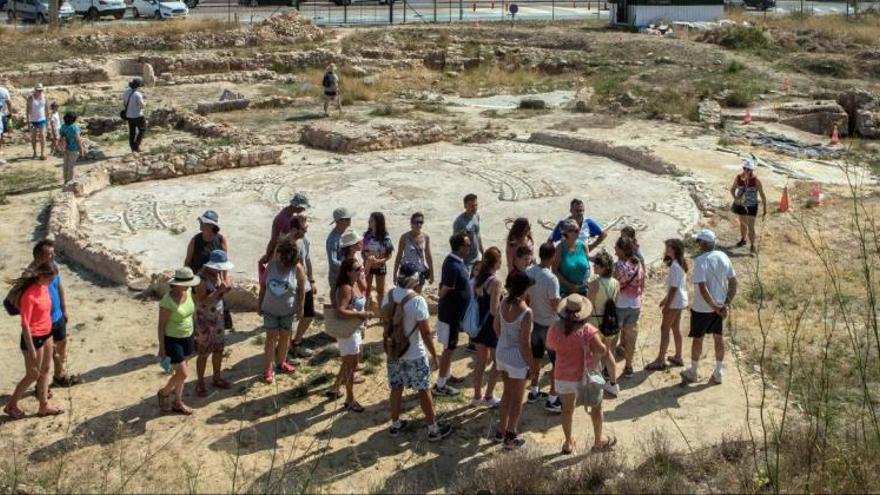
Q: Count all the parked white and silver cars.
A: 3